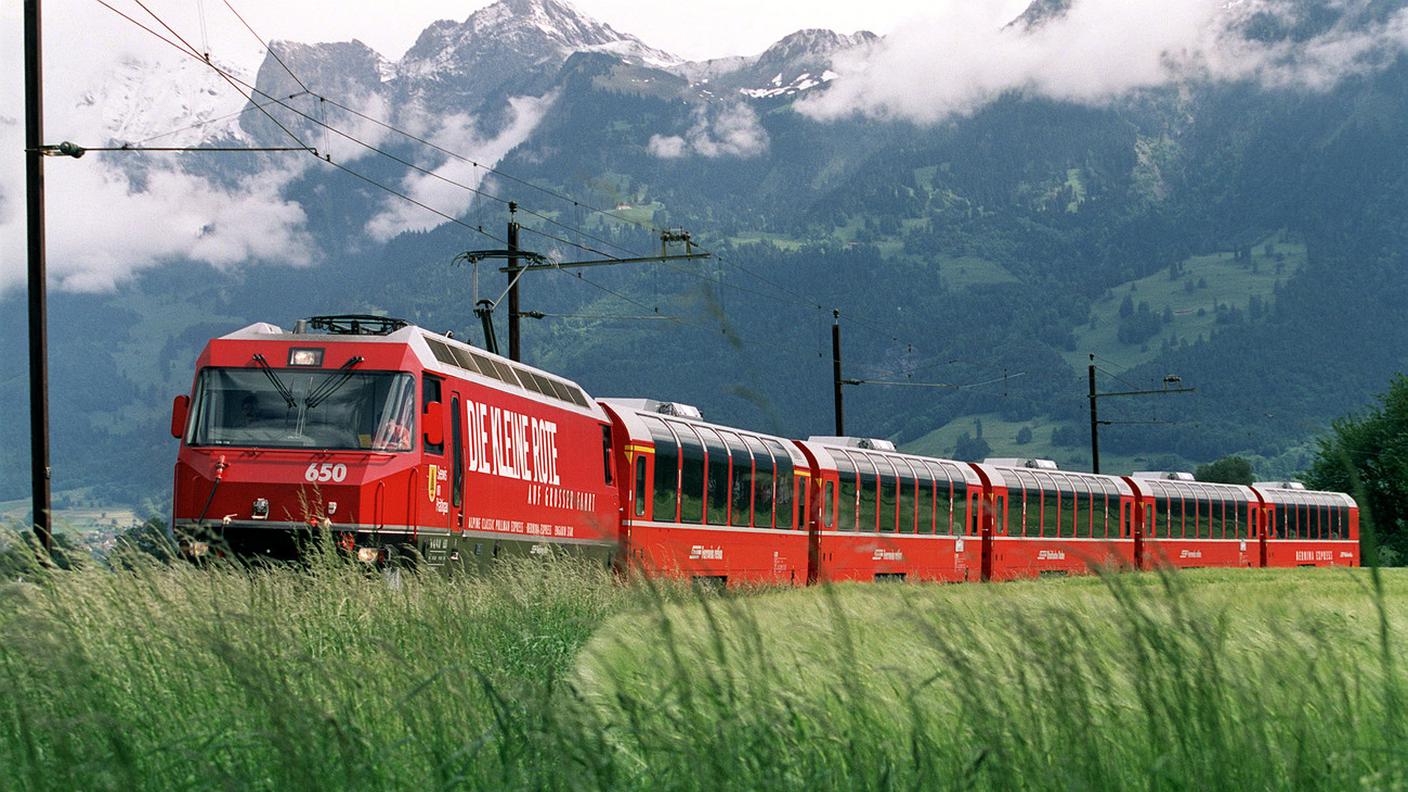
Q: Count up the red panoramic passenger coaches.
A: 5